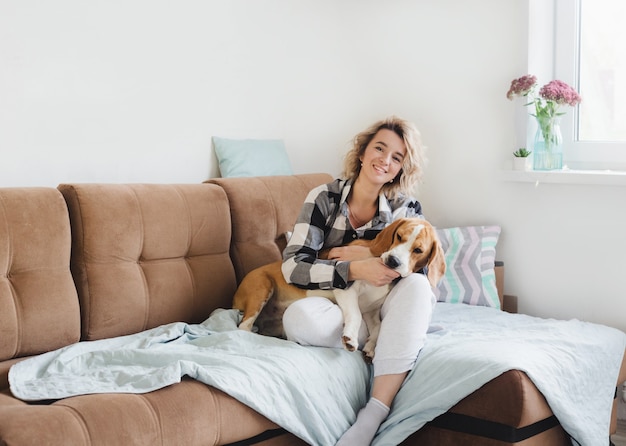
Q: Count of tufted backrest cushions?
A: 3